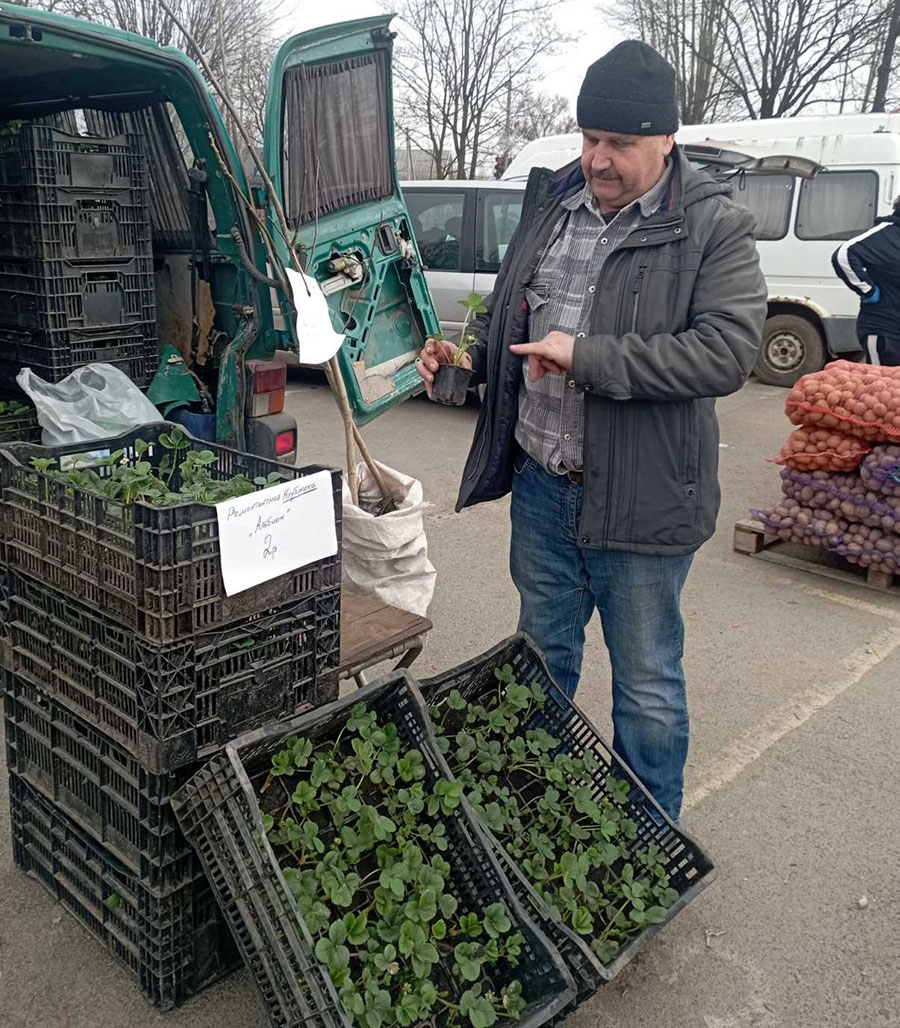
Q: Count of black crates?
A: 11